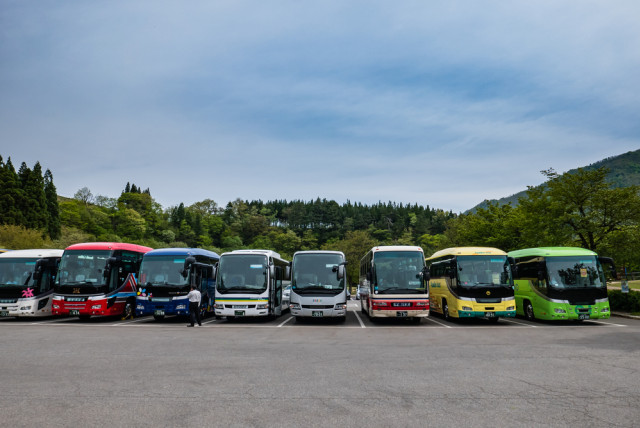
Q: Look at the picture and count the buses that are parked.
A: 8